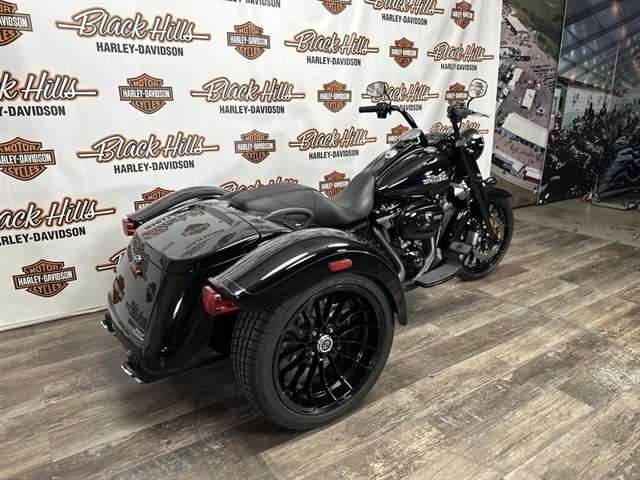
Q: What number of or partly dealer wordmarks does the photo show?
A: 14